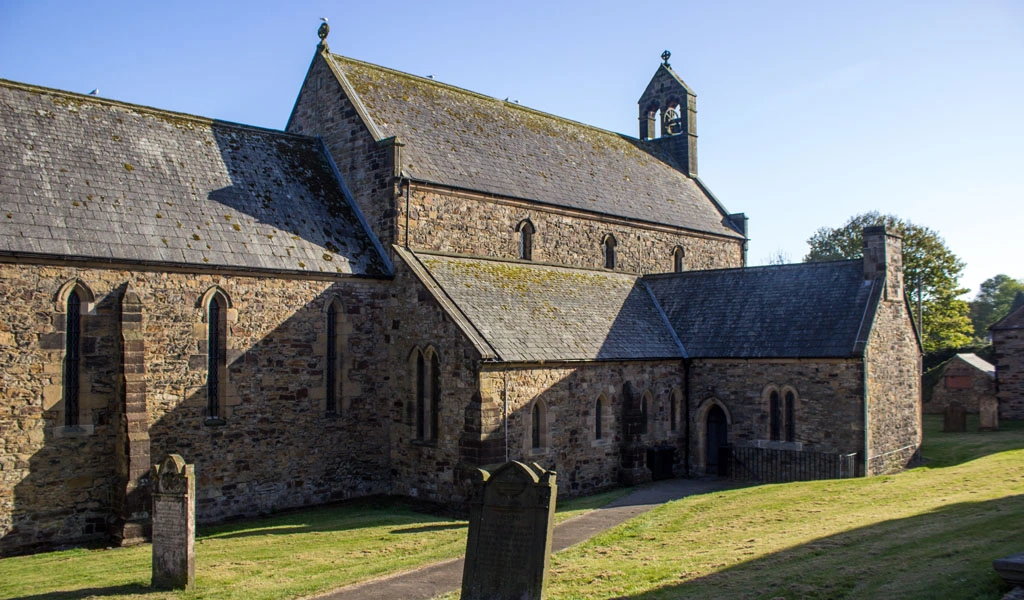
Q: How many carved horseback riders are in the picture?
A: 0